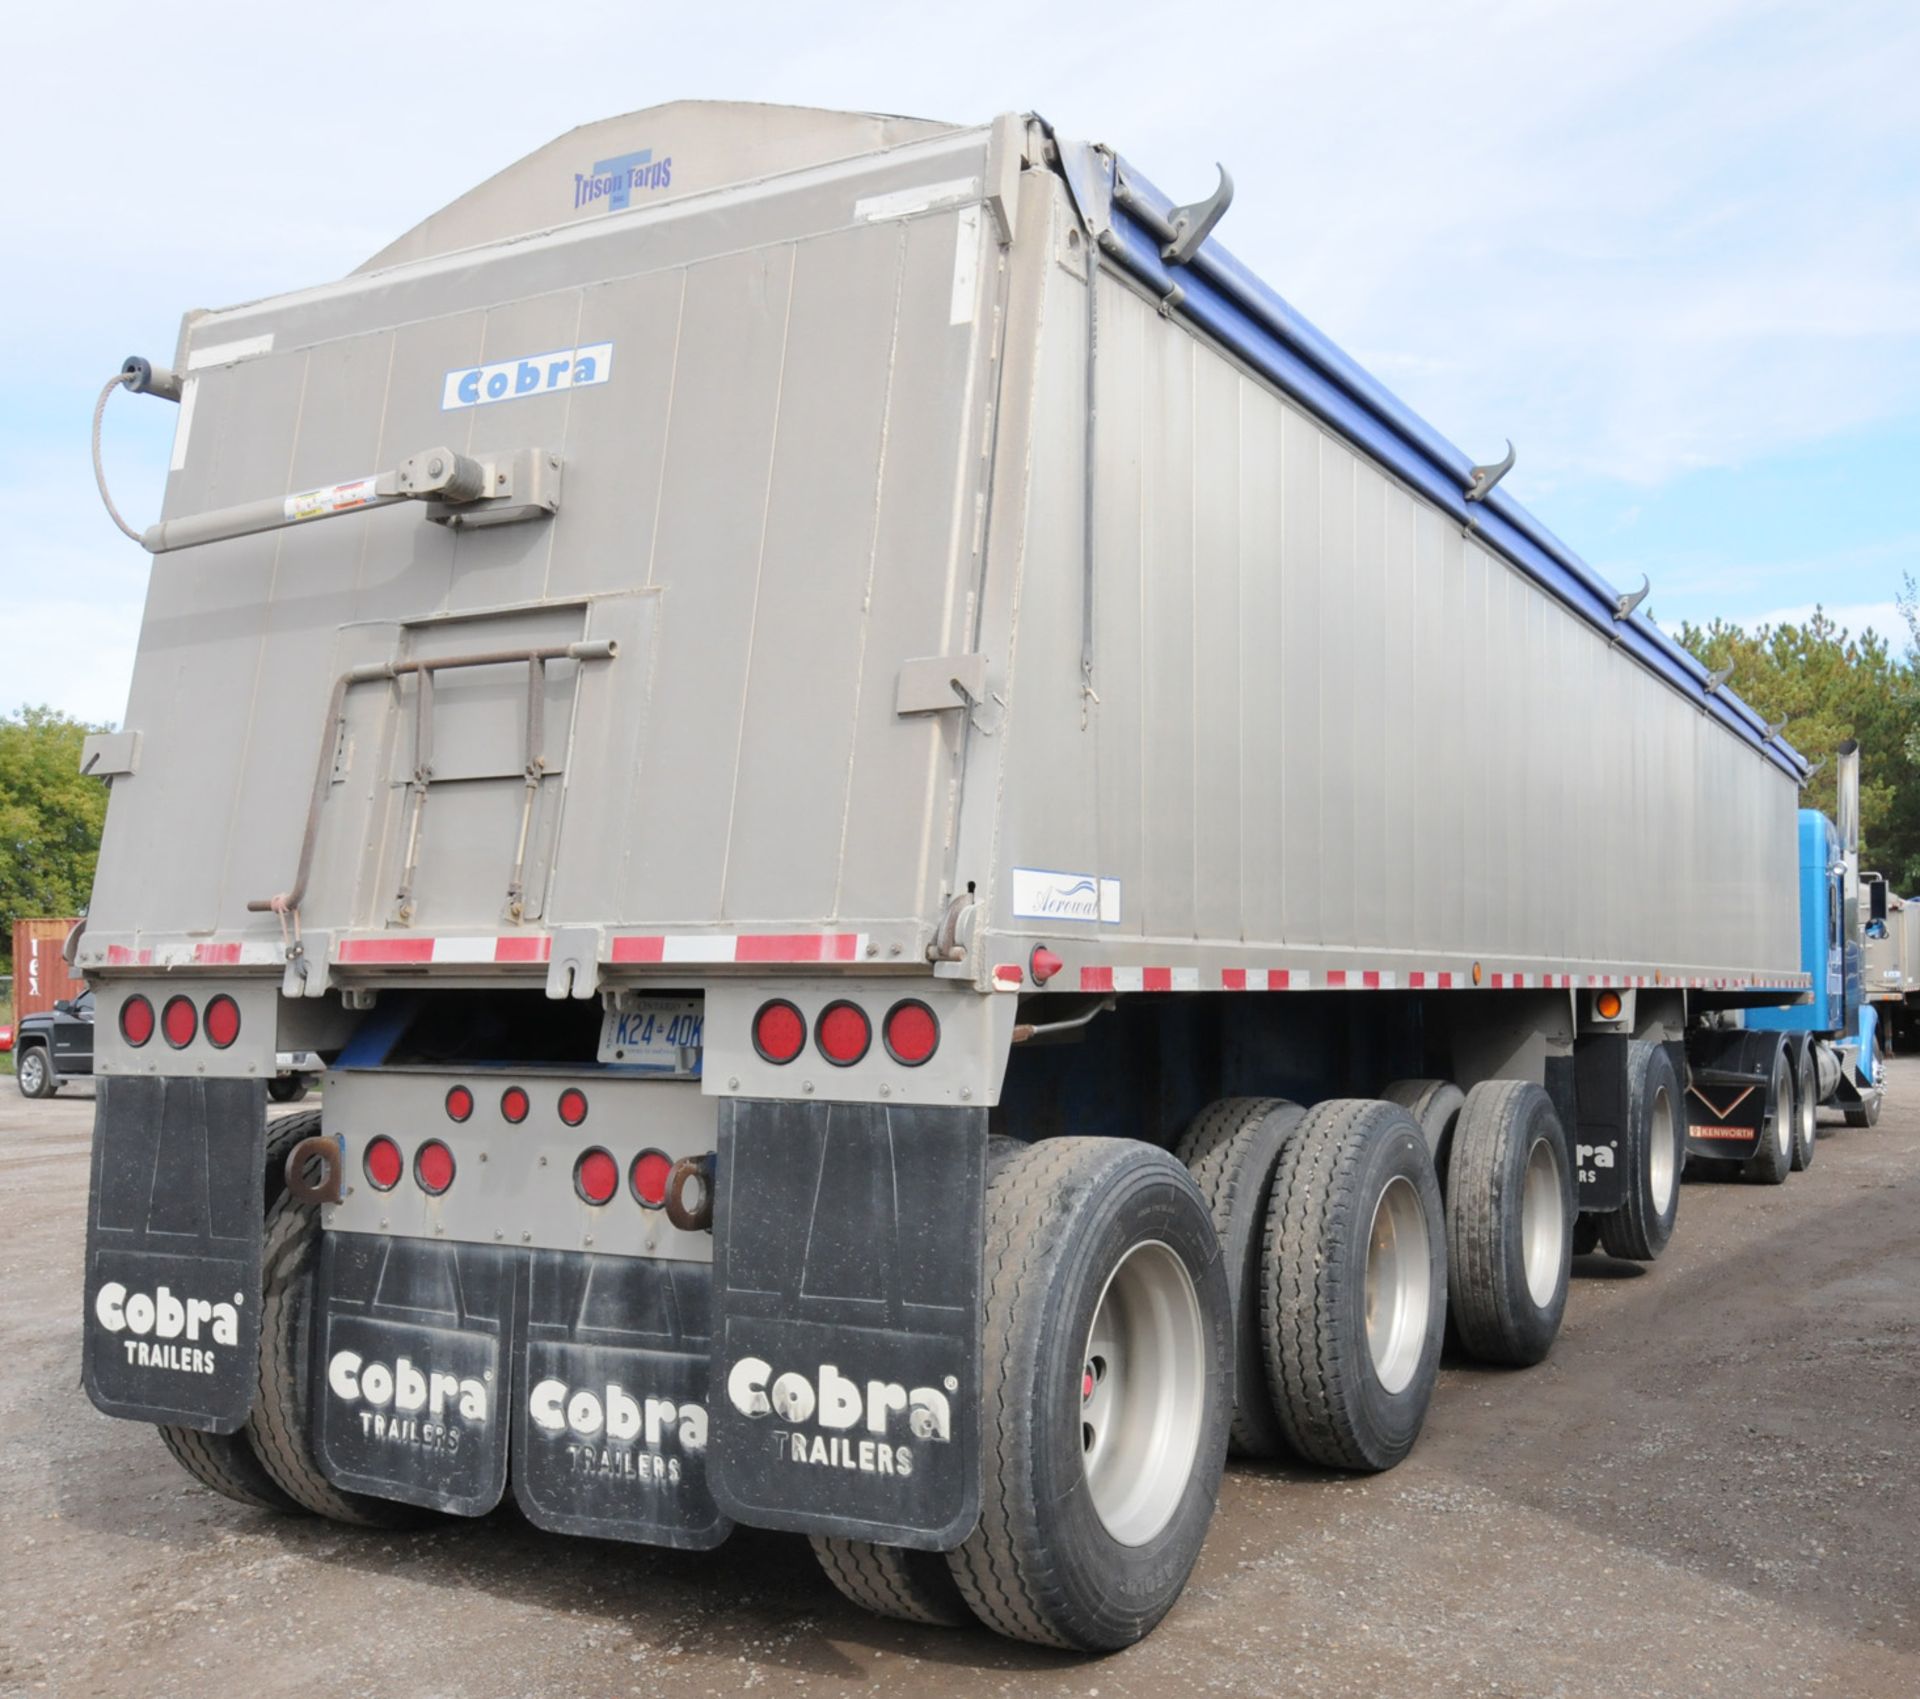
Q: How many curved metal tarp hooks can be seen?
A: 6